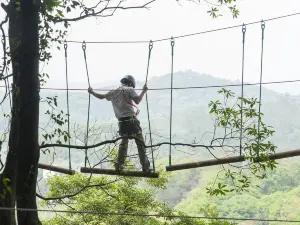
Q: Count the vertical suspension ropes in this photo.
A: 6